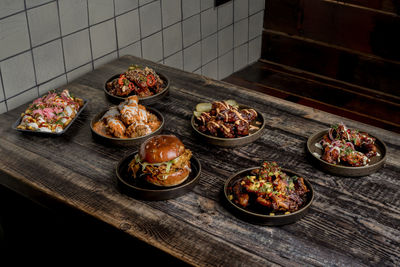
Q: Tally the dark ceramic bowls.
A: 6